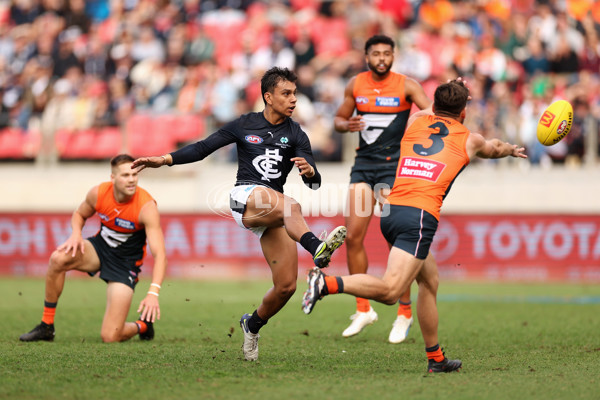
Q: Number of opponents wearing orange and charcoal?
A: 3